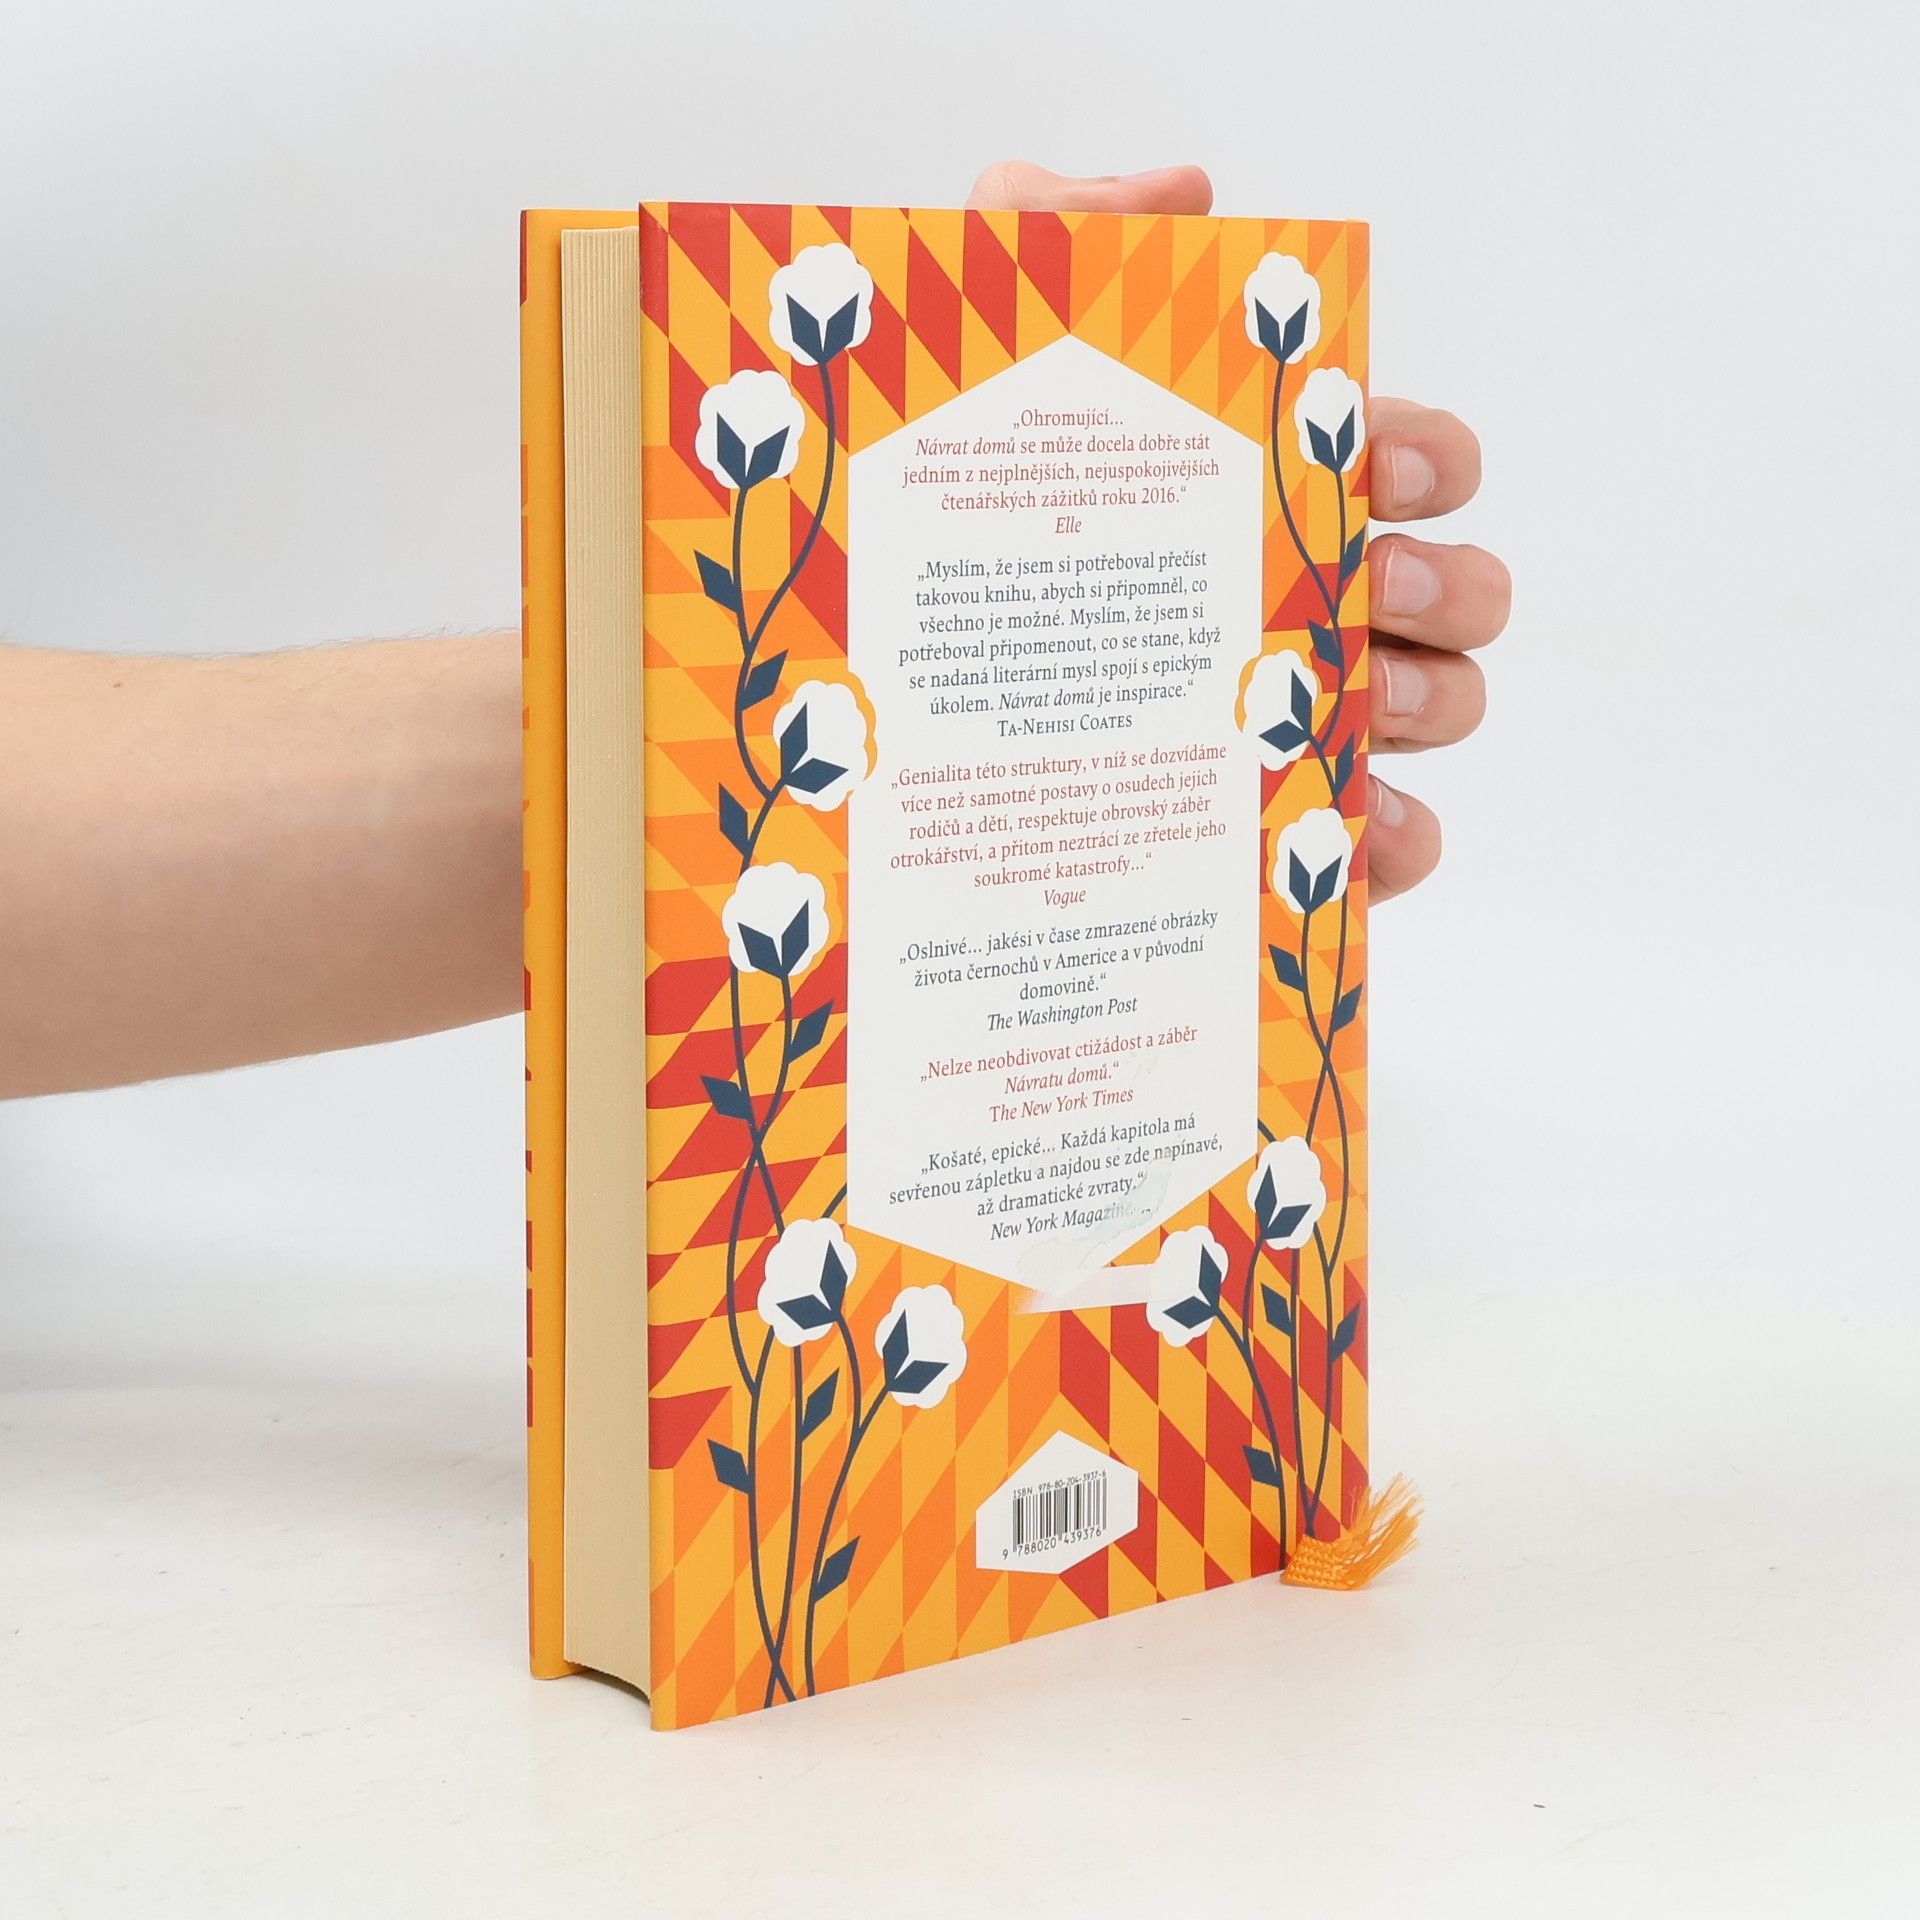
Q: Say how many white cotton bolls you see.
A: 12